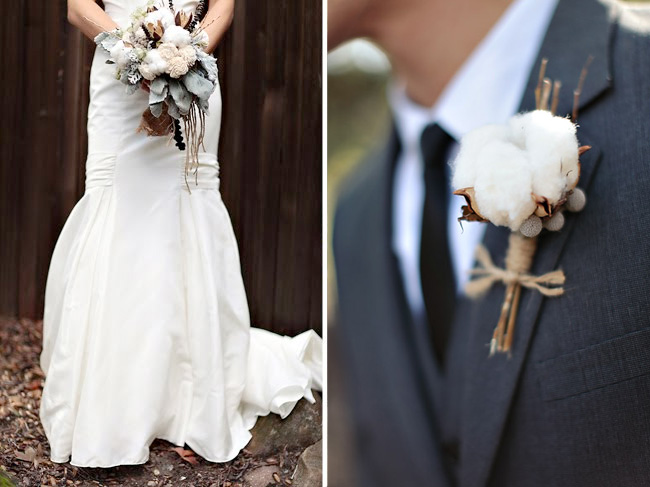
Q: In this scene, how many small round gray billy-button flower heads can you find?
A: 3